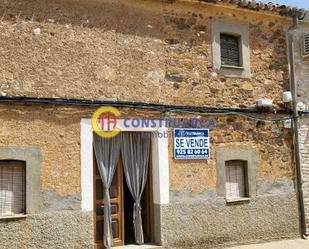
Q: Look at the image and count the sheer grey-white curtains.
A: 2